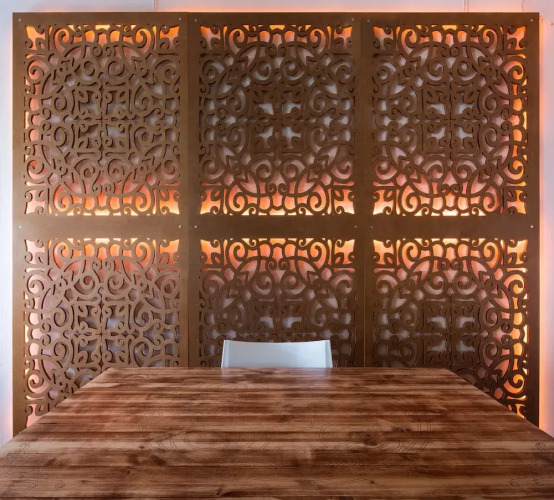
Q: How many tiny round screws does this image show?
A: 12